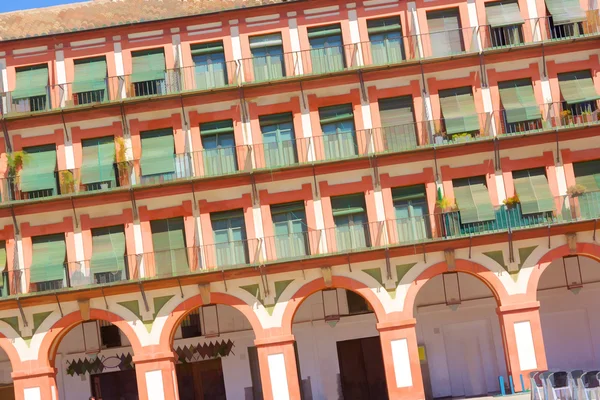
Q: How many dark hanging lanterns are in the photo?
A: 5